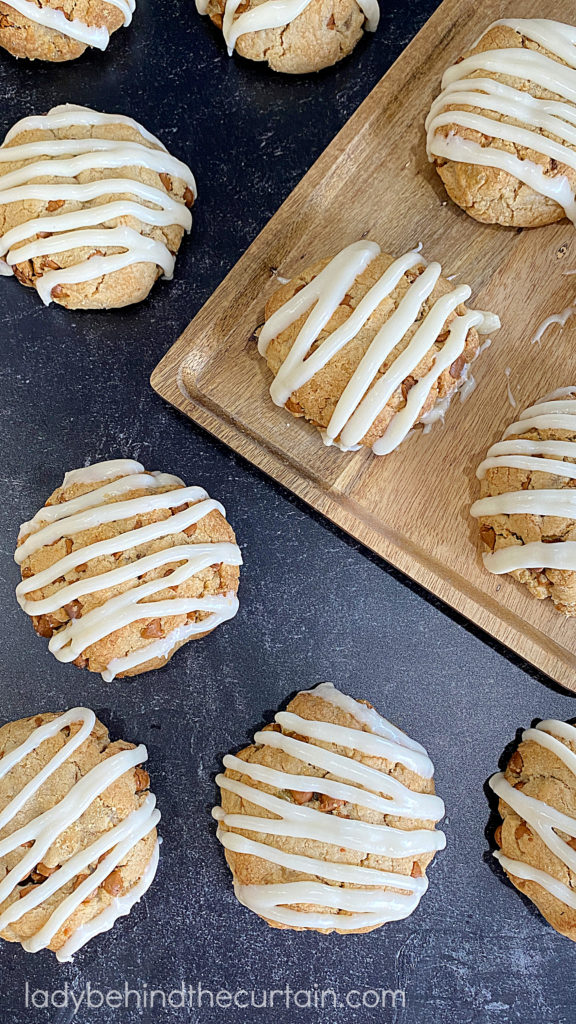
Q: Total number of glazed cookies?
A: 10